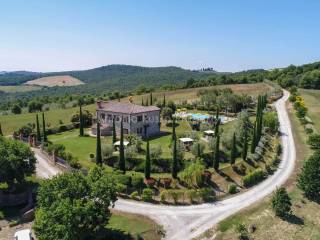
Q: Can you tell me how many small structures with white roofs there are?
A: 3